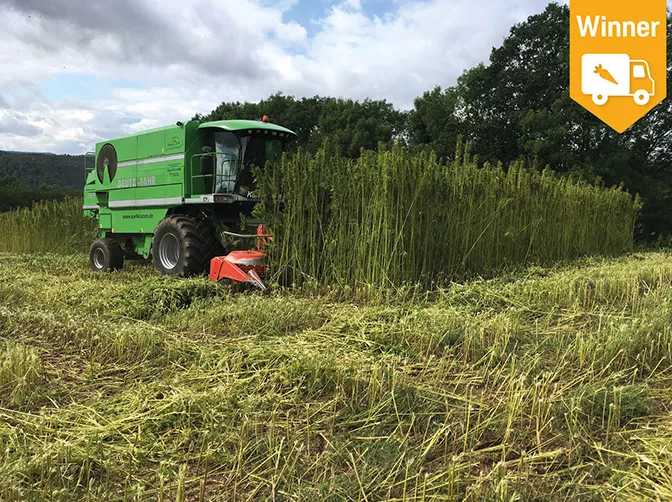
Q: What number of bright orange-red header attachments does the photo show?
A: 1